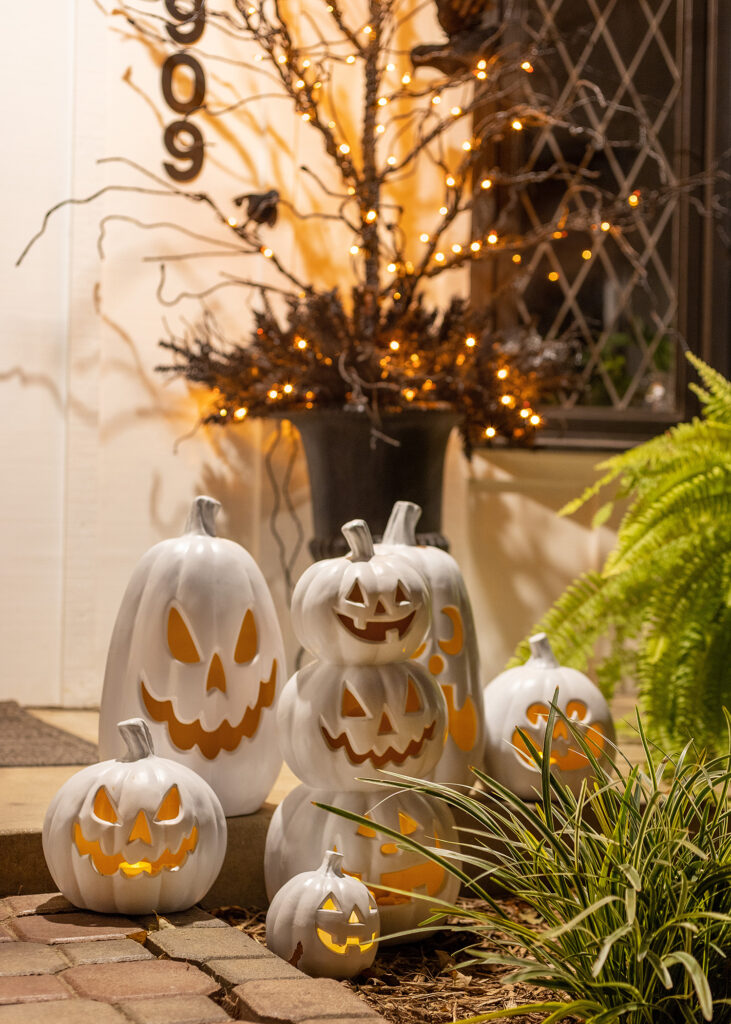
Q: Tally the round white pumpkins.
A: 6